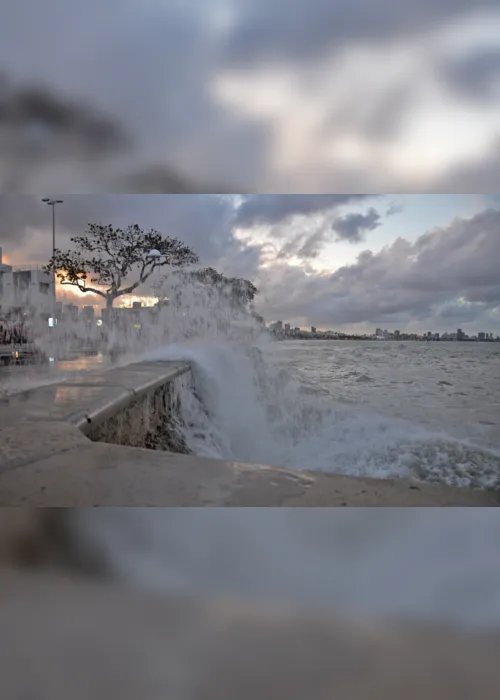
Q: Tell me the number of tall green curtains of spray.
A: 0